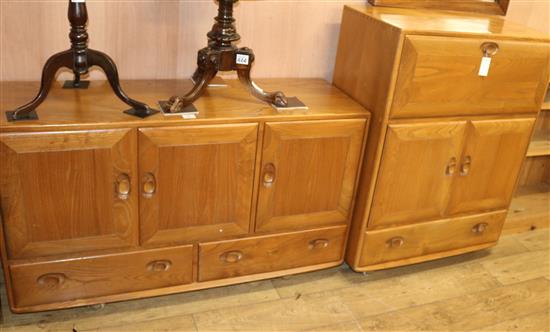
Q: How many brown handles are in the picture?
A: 12